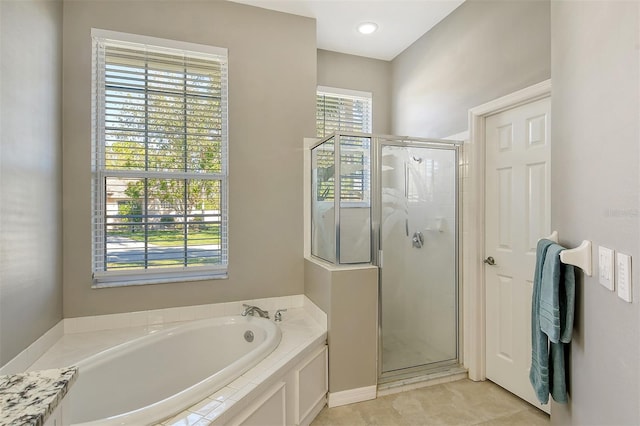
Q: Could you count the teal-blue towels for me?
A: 2